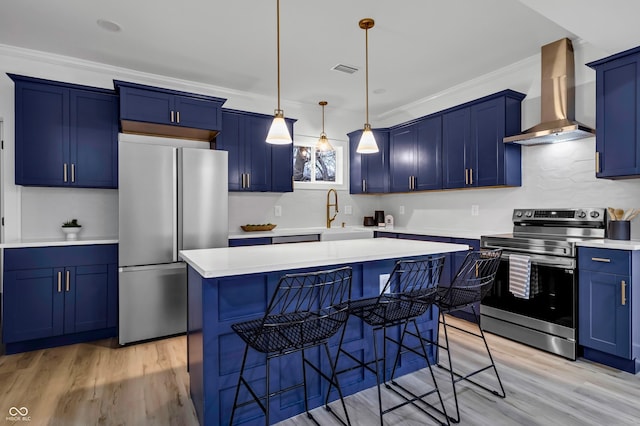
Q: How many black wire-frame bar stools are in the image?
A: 3